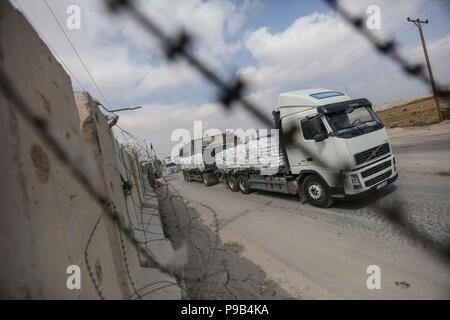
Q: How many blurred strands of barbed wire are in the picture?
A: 3